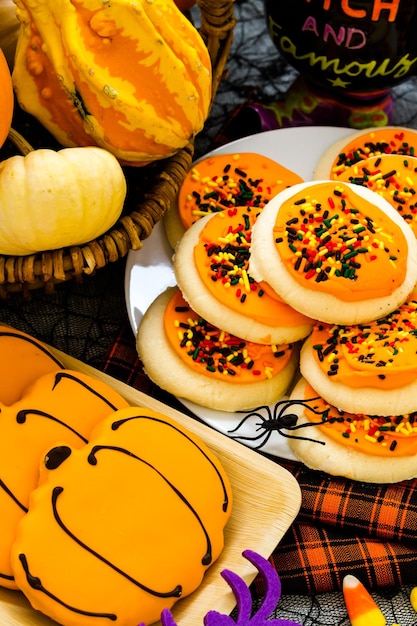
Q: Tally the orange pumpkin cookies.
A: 3